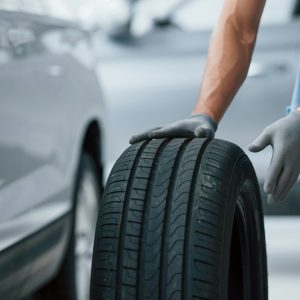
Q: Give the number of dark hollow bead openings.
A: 1